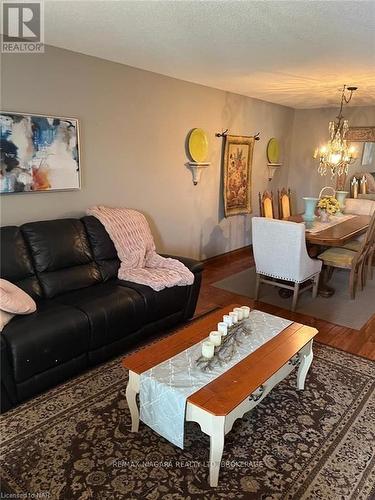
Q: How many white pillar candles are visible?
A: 7